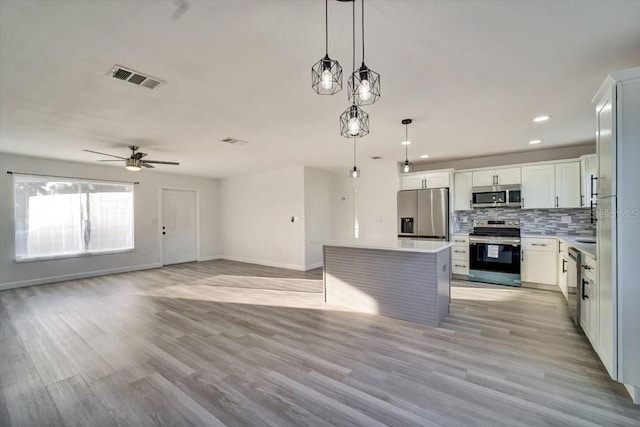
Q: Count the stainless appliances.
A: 4